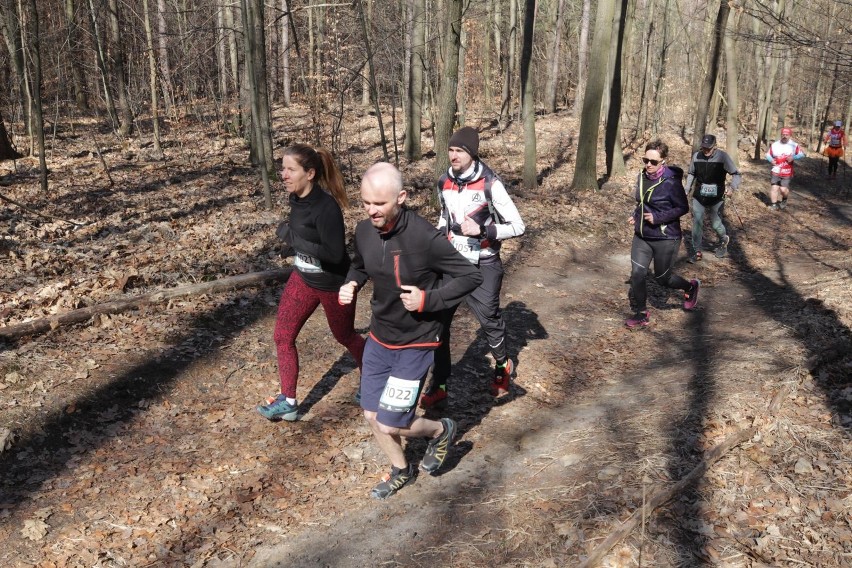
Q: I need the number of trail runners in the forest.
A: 7